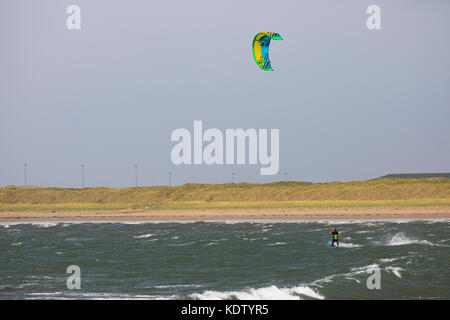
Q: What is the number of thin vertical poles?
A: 6